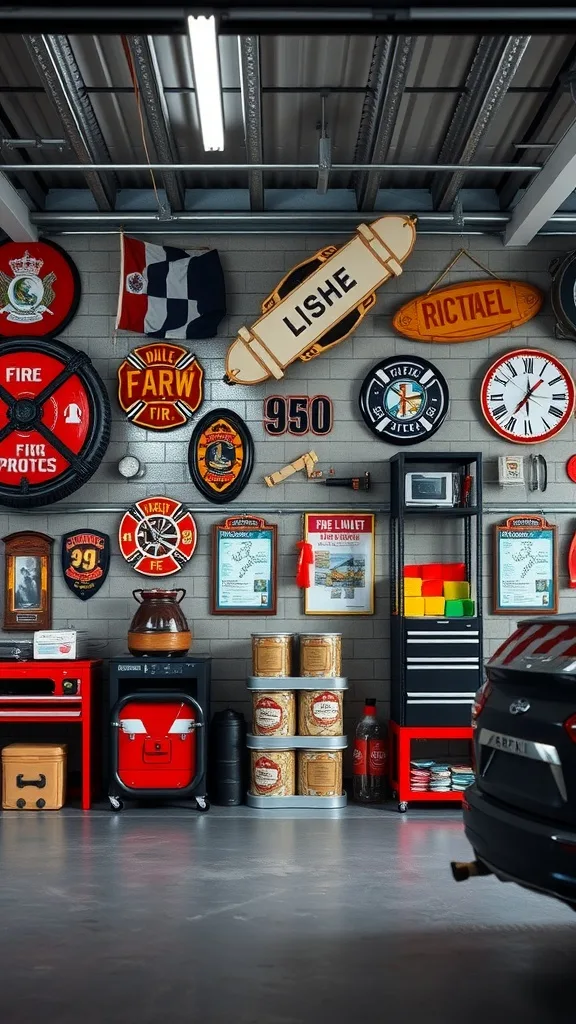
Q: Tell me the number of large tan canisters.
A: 6